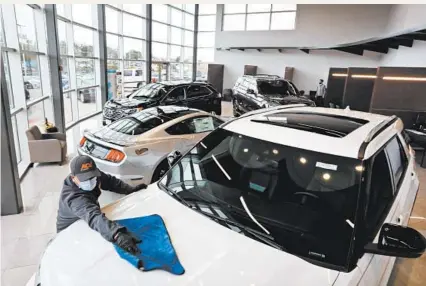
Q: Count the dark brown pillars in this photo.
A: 3